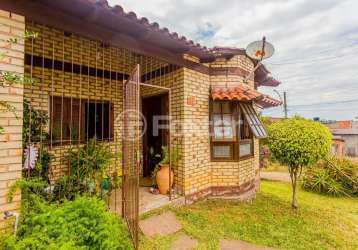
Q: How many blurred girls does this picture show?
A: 0